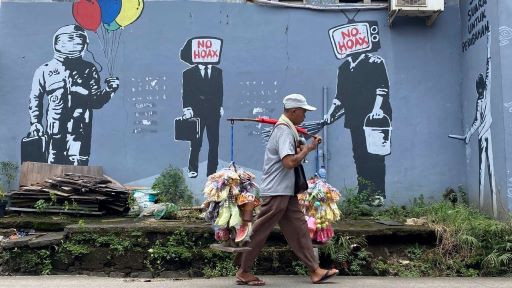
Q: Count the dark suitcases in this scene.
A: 2